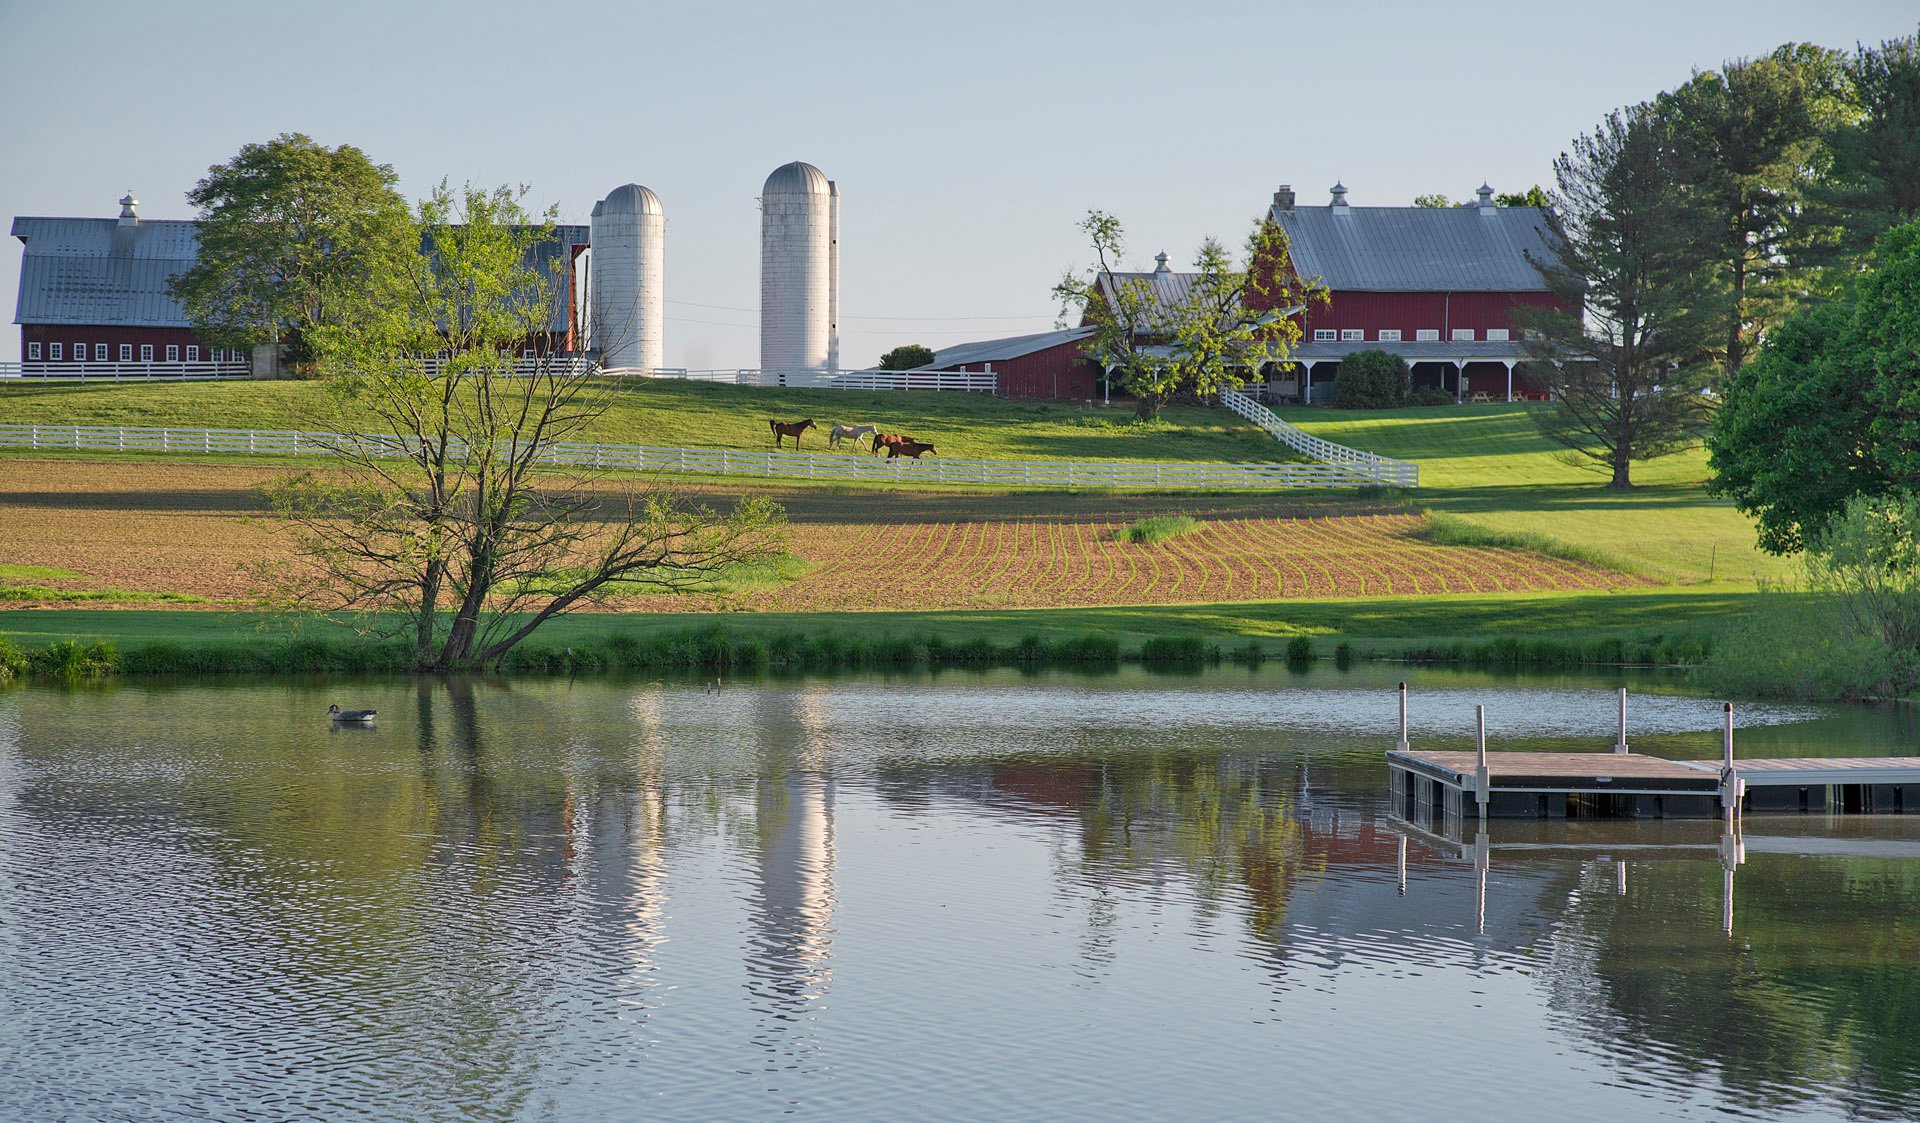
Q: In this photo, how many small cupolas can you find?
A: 4